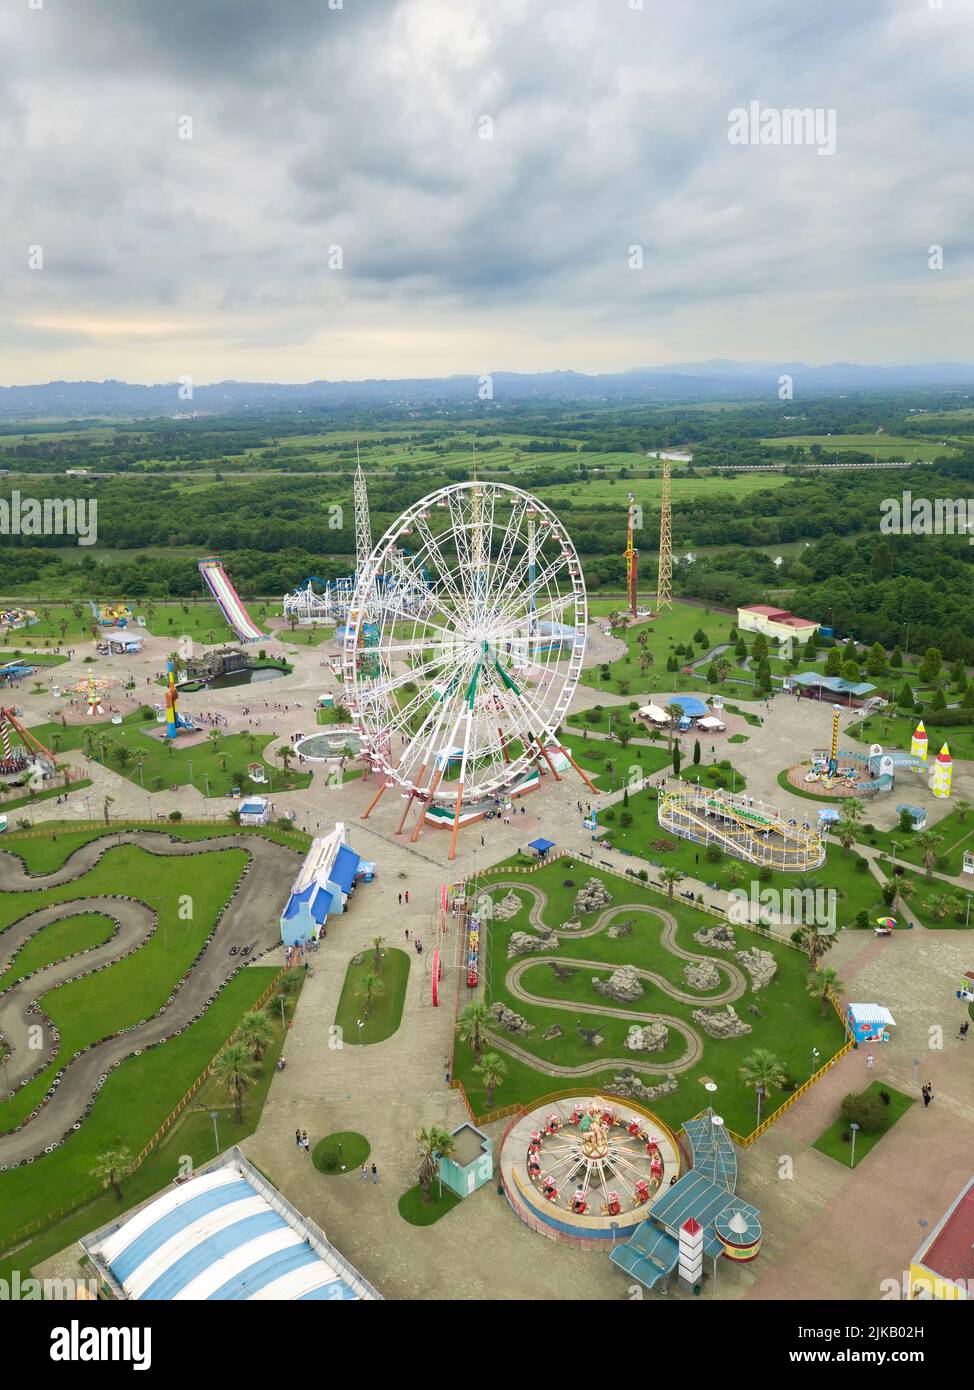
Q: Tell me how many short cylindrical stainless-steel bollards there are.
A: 0